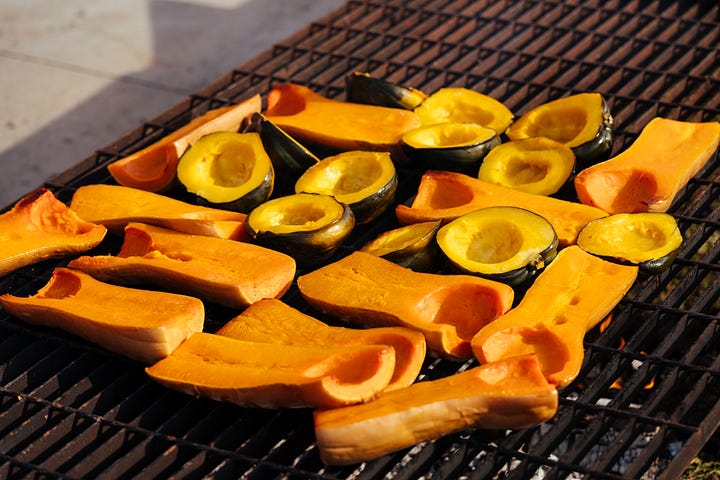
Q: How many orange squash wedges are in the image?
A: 13